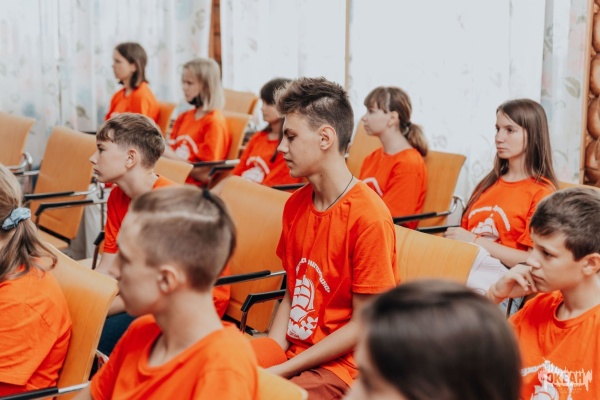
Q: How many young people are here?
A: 11